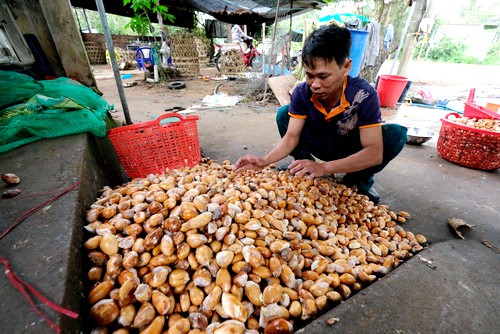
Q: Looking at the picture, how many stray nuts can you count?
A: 2